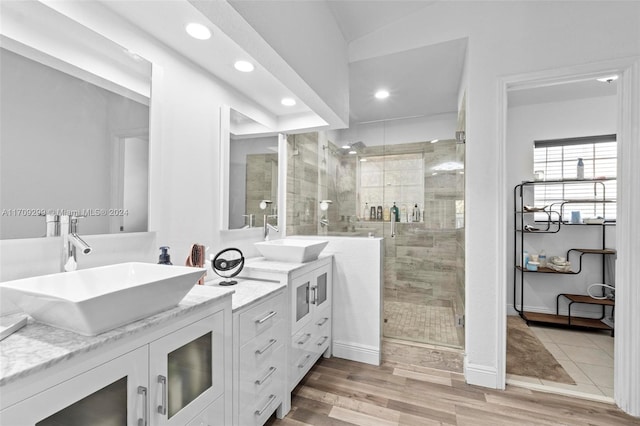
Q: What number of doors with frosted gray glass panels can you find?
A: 4